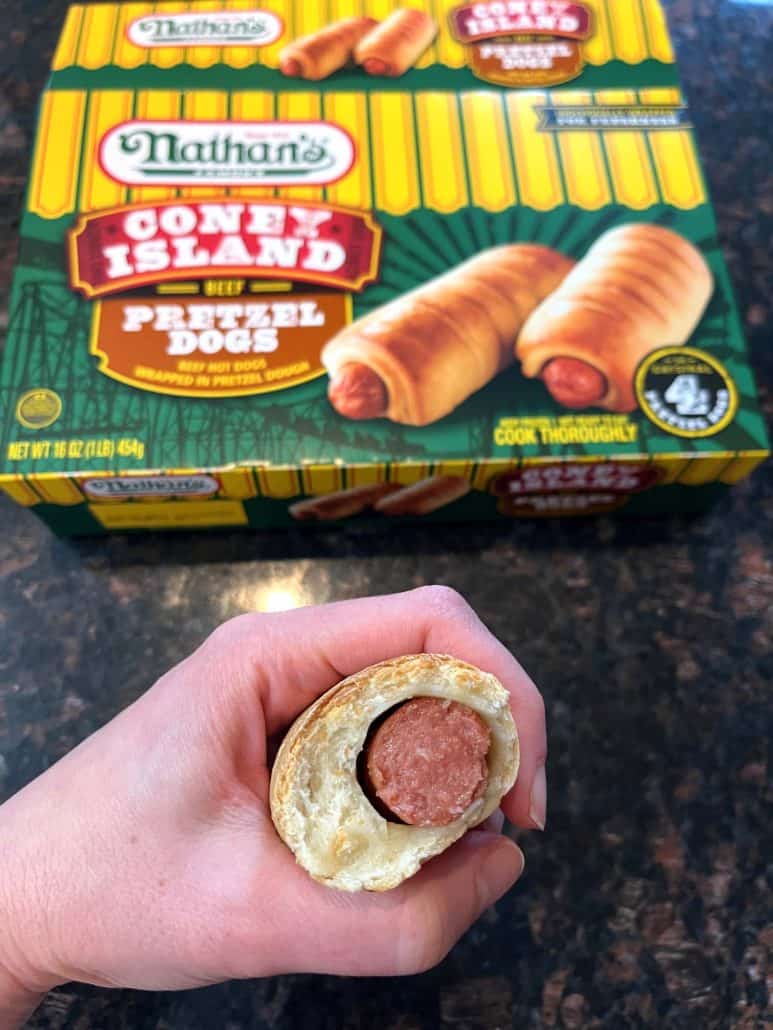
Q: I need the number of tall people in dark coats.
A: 0